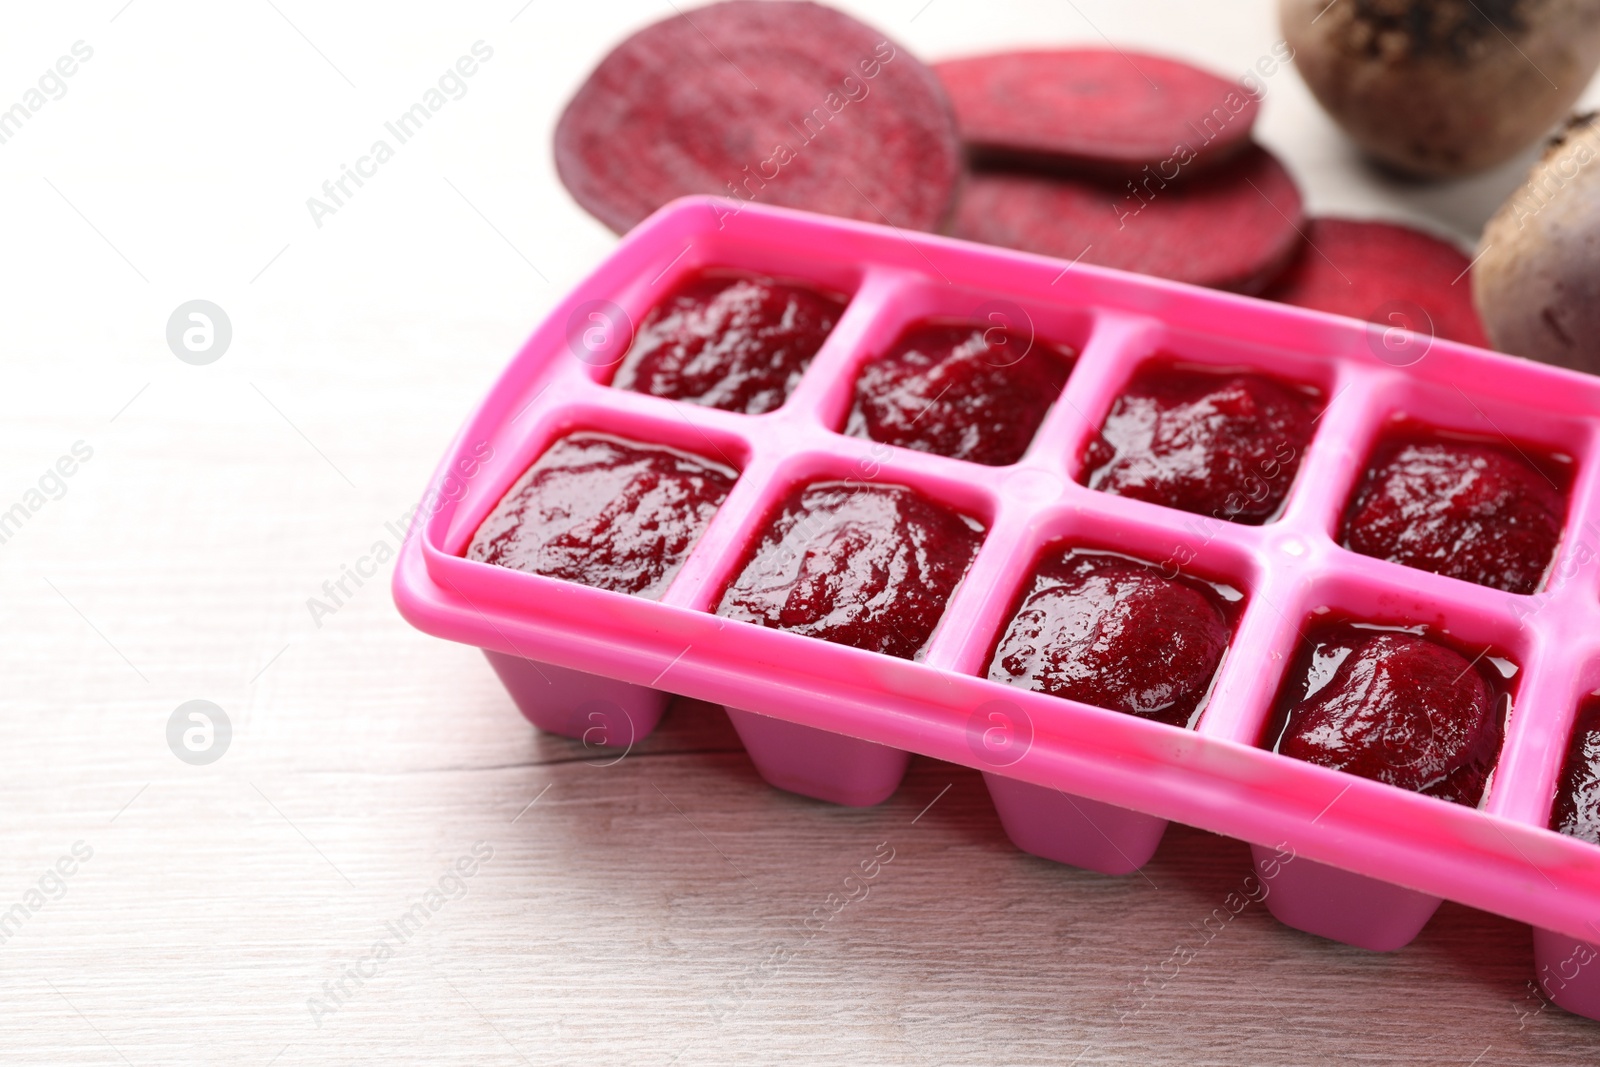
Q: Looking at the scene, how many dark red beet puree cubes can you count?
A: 9